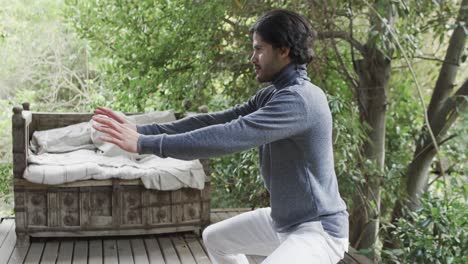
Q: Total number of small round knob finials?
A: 4